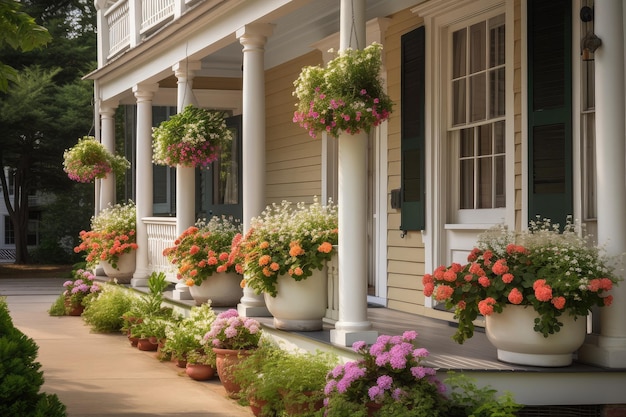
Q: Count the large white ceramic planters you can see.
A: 4